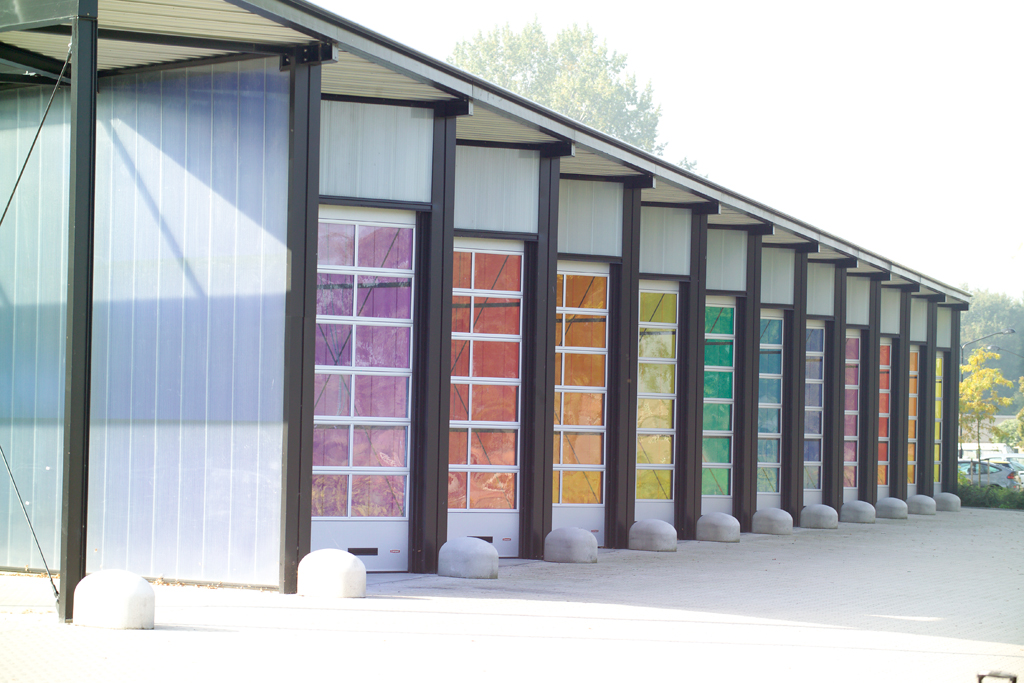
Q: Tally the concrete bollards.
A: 12